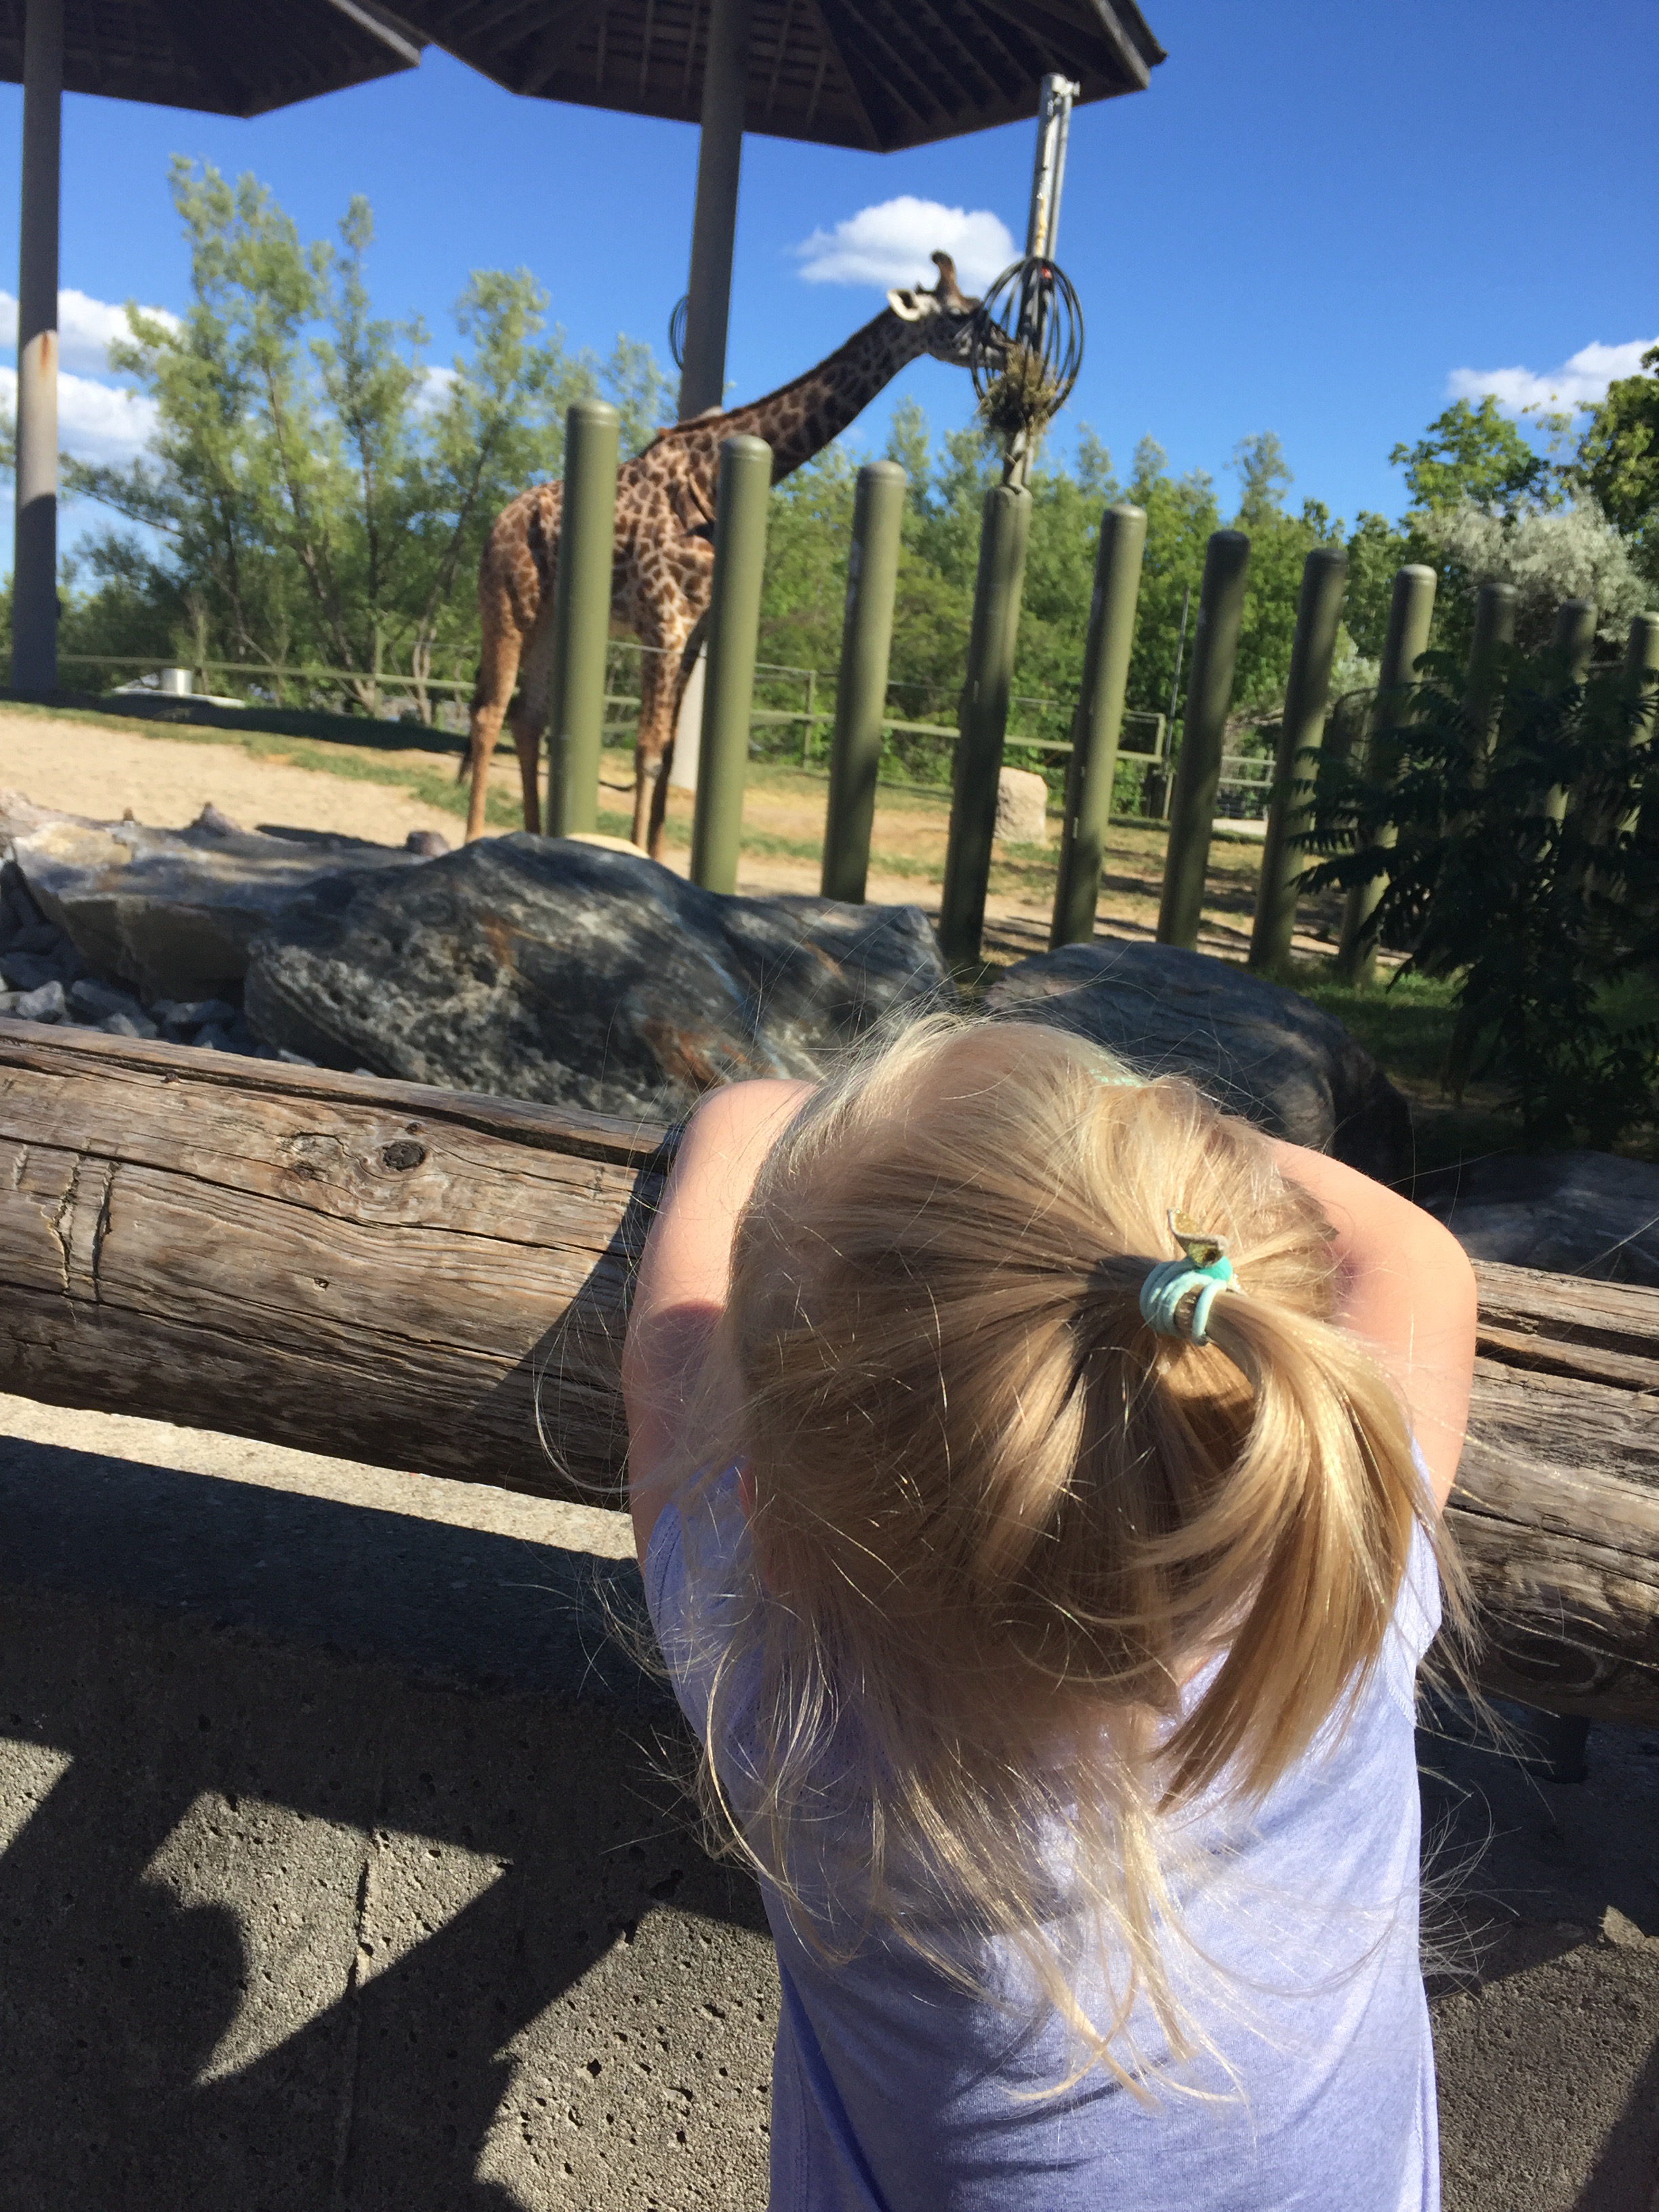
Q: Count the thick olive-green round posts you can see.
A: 11